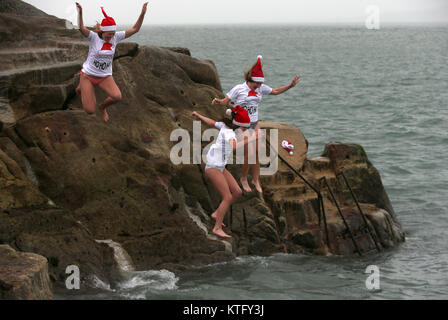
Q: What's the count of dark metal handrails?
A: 3